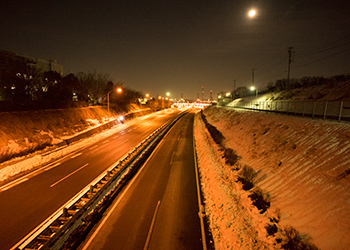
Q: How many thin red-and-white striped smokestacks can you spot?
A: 2